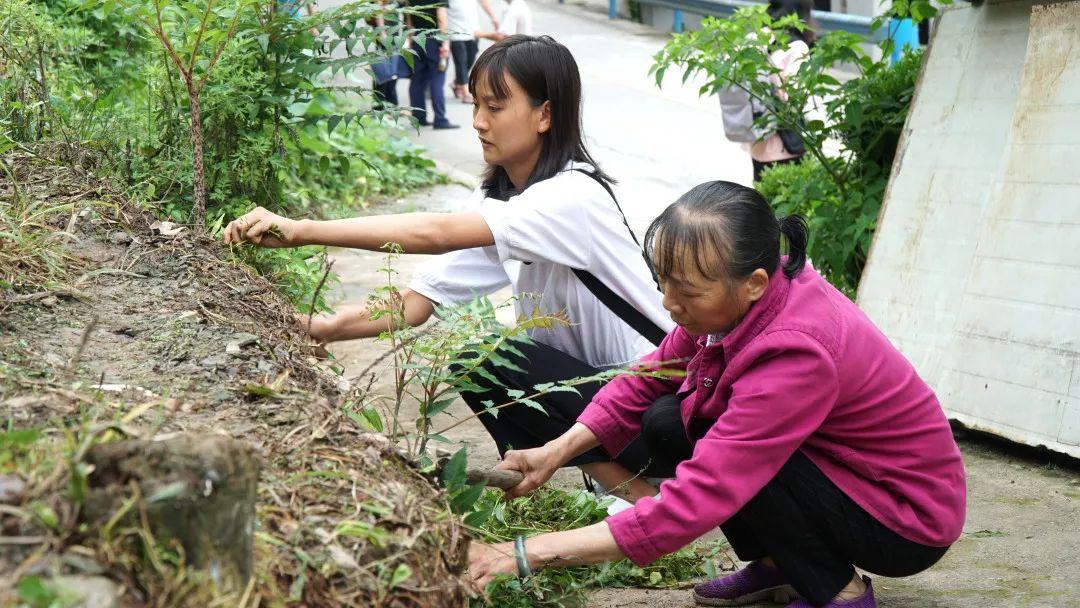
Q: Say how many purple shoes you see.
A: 2